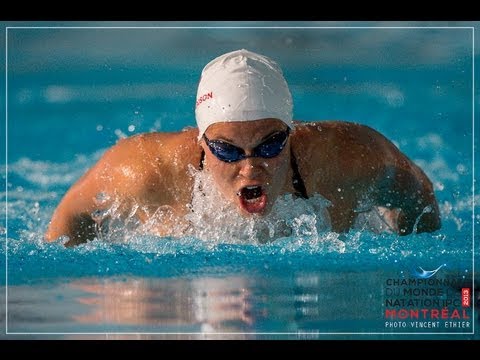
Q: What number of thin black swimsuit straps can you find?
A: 2